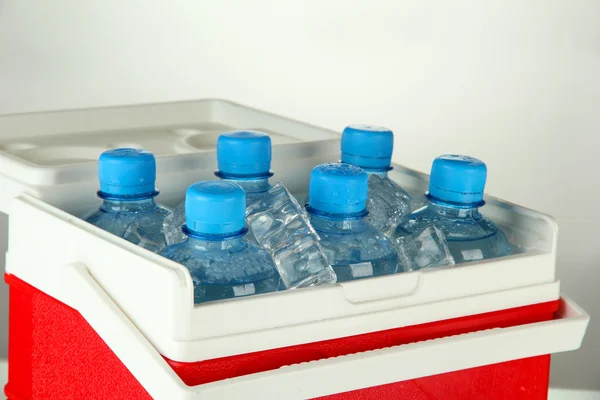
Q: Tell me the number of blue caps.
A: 6